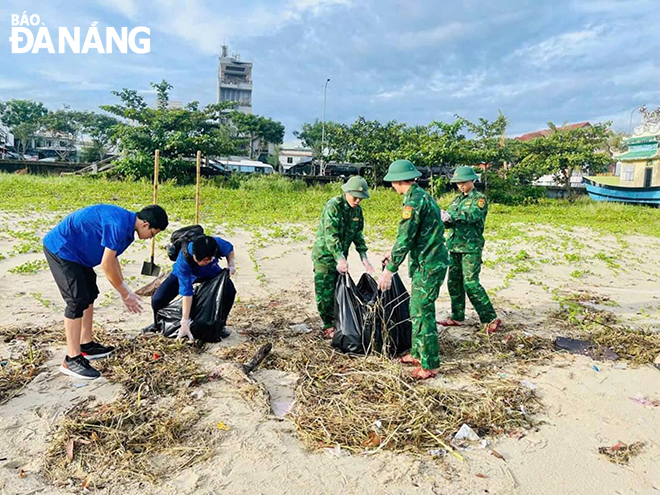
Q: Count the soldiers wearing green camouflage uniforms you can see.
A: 3